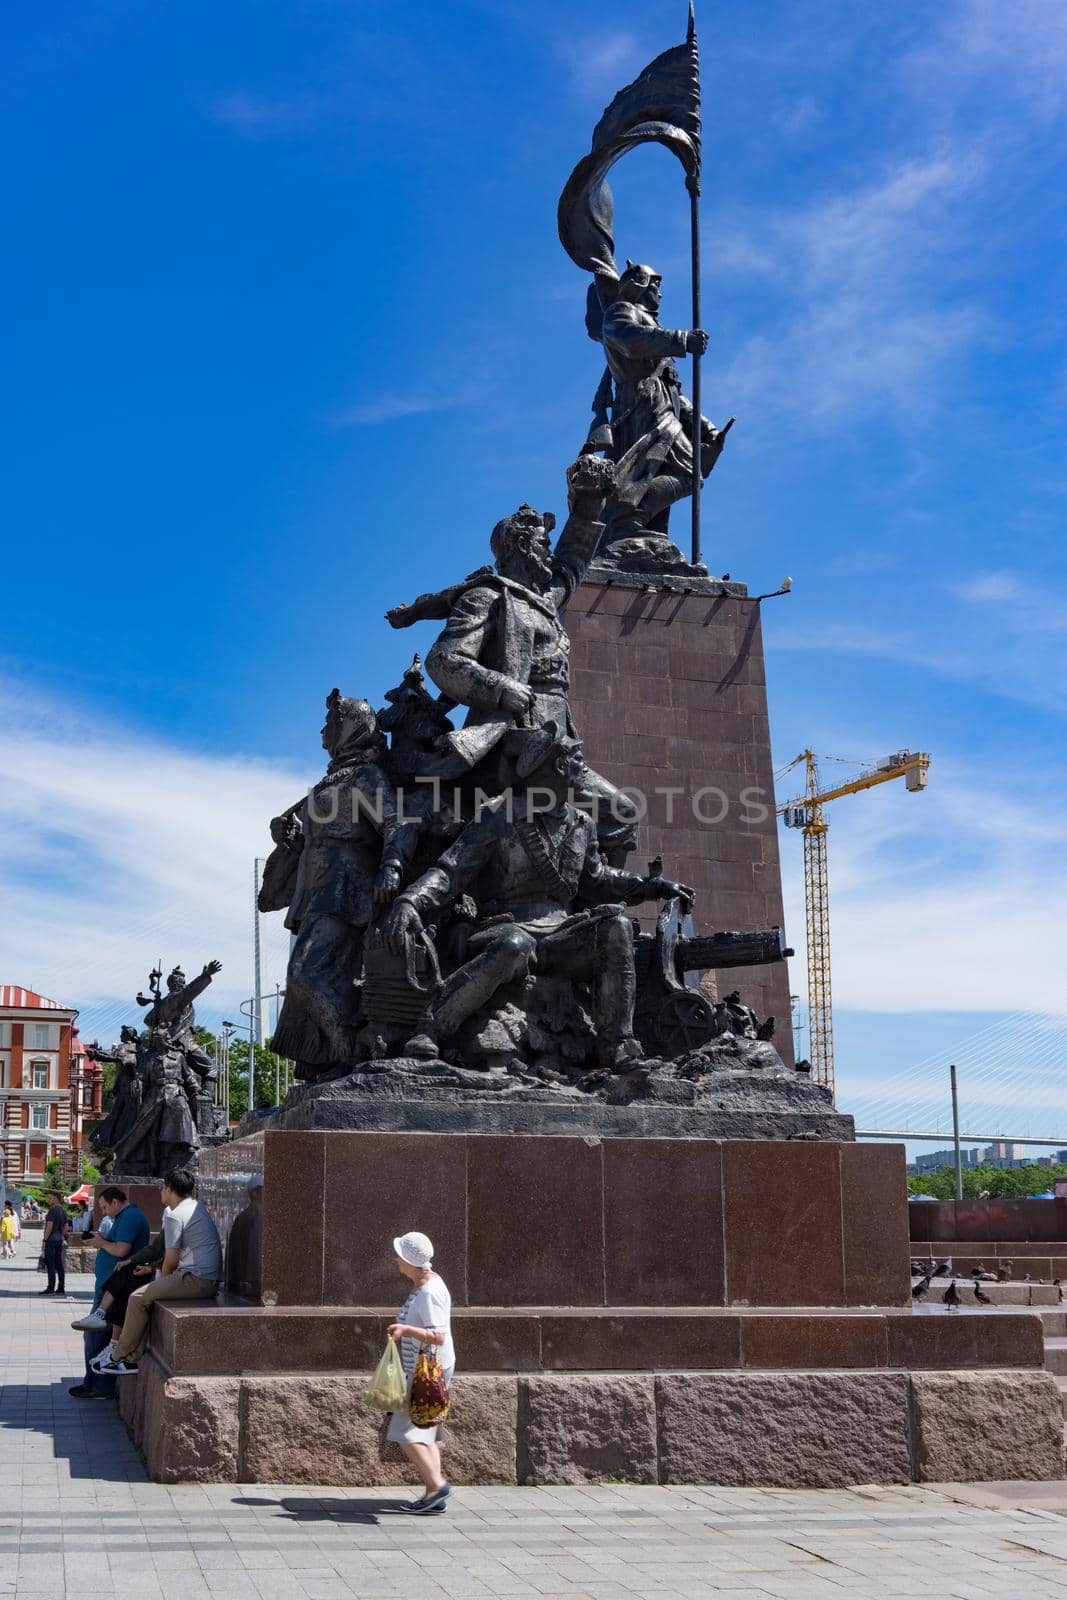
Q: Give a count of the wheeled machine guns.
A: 1